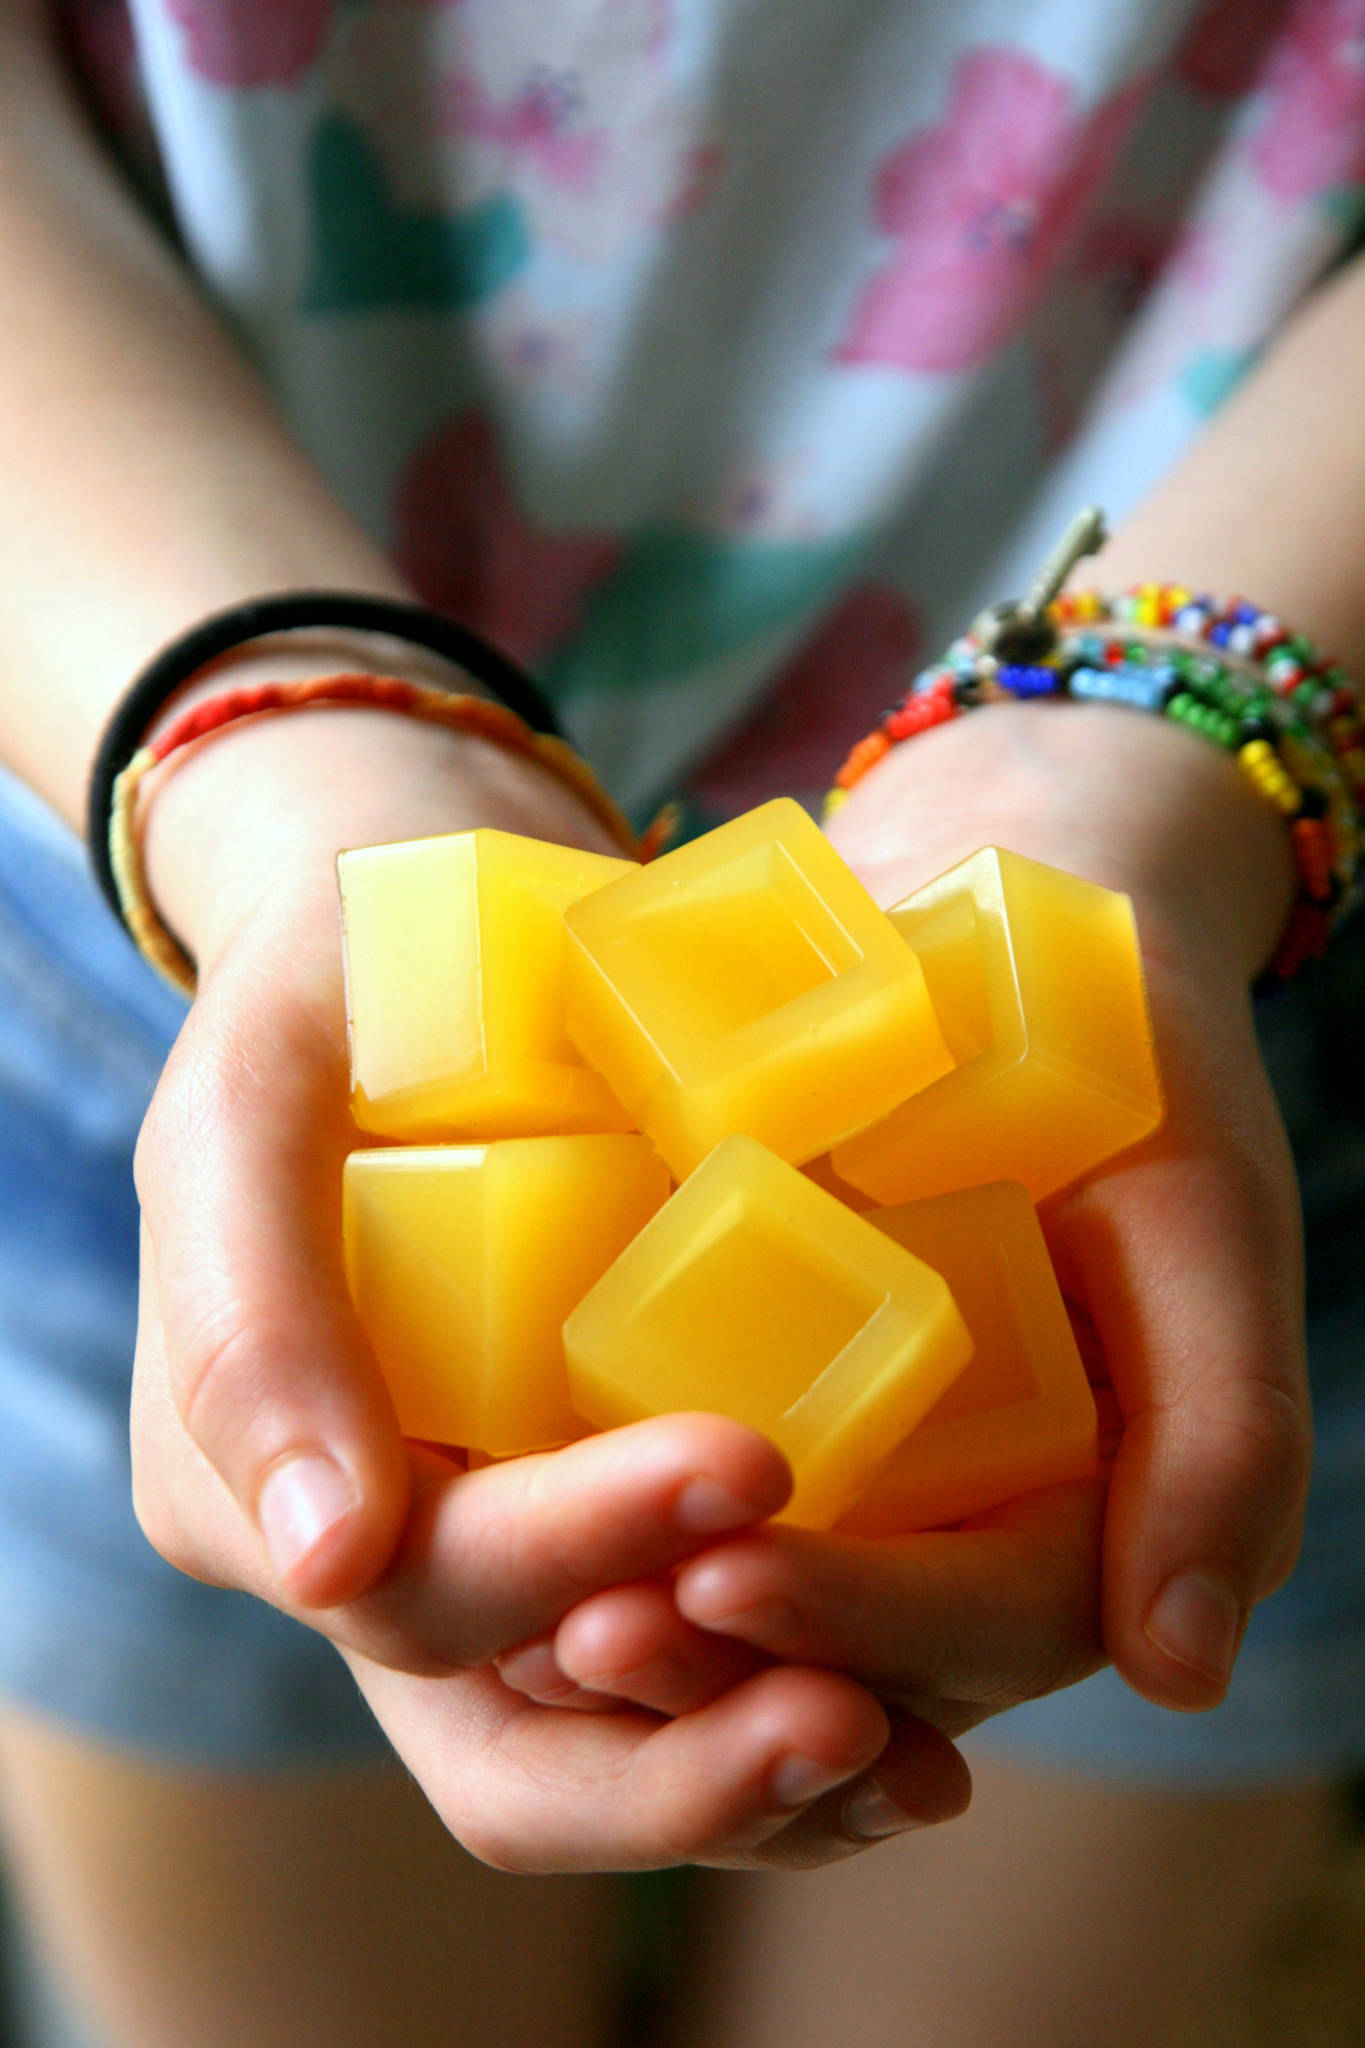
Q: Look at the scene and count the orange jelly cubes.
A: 6